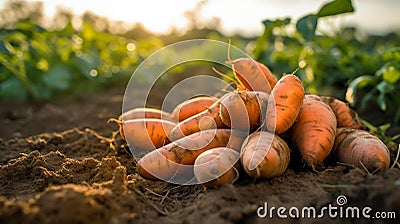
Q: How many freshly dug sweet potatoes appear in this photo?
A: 13